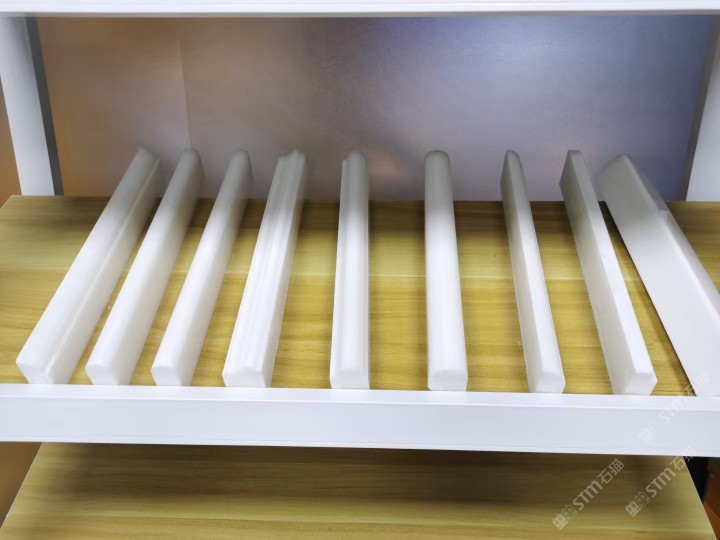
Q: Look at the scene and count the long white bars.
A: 9